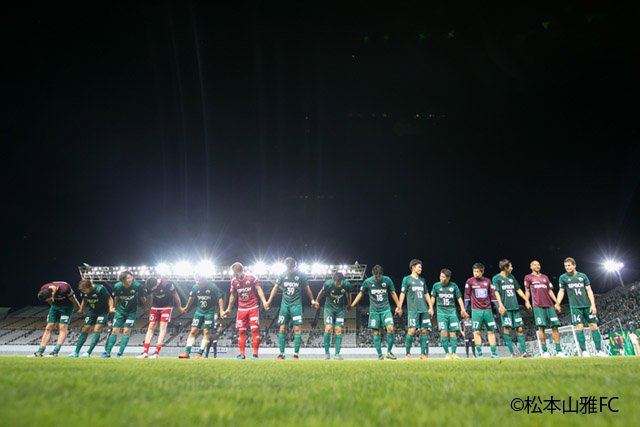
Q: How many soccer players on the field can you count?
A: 15